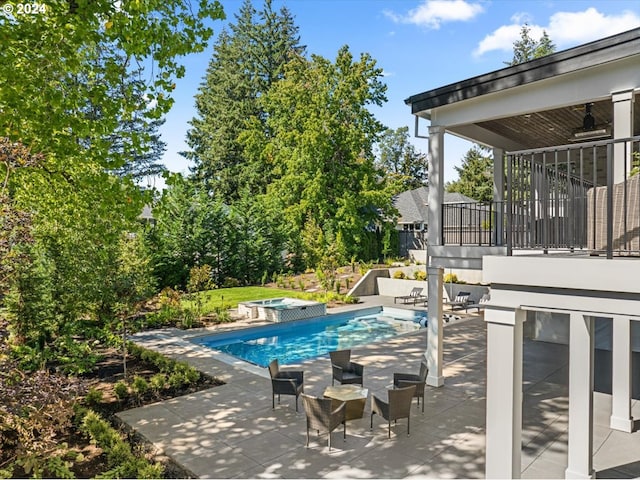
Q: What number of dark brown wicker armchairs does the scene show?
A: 5